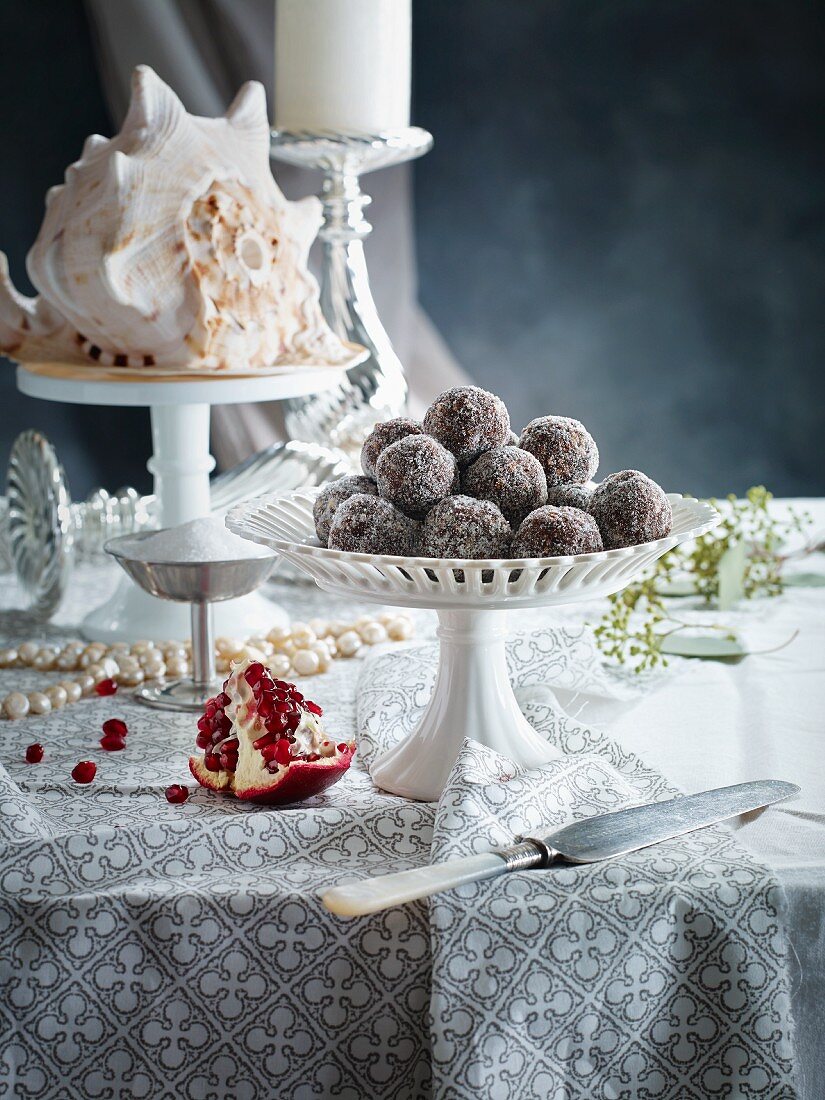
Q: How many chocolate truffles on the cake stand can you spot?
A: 12